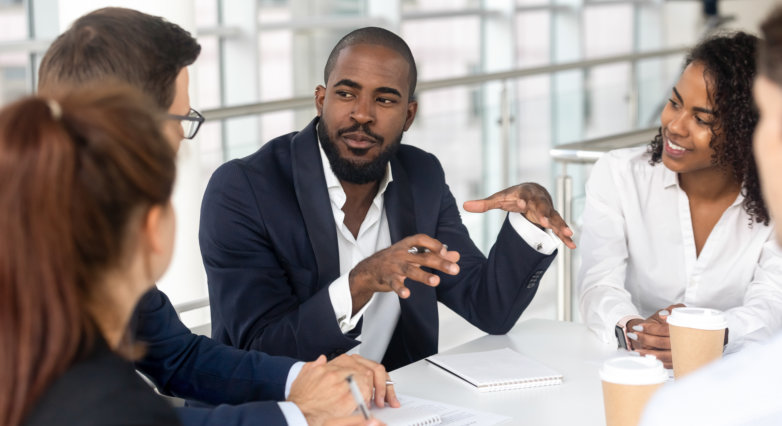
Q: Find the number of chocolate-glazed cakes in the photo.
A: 0